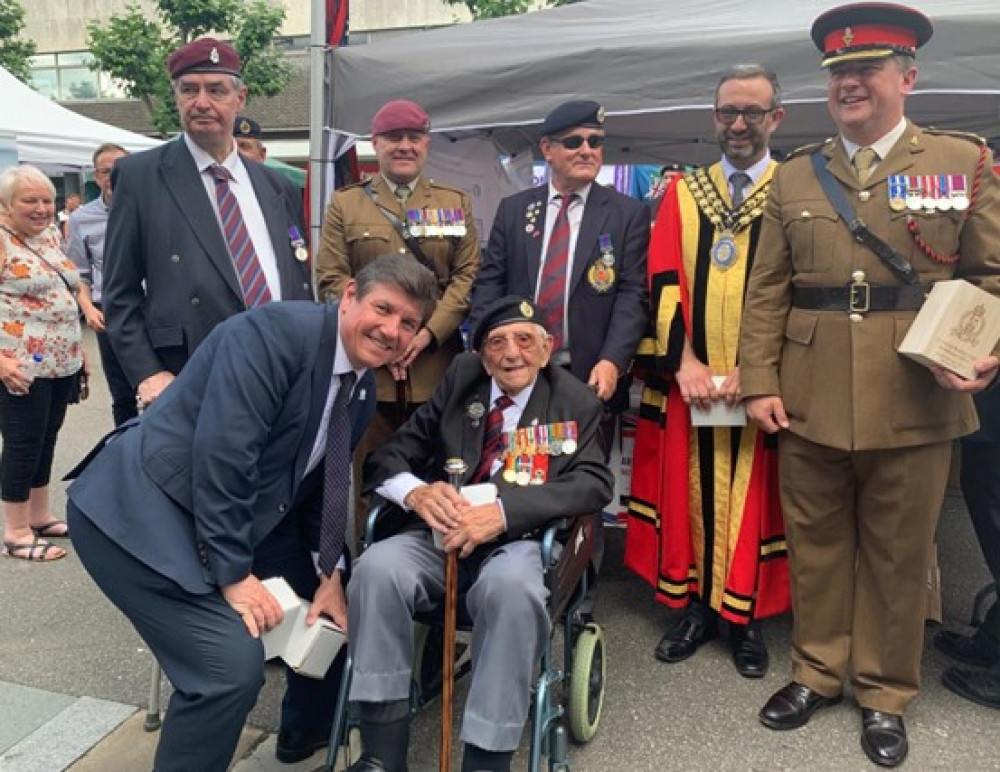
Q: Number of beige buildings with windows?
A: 1